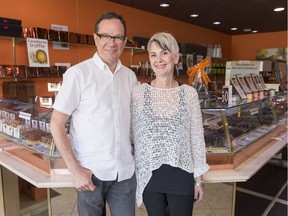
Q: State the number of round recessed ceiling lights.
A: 6